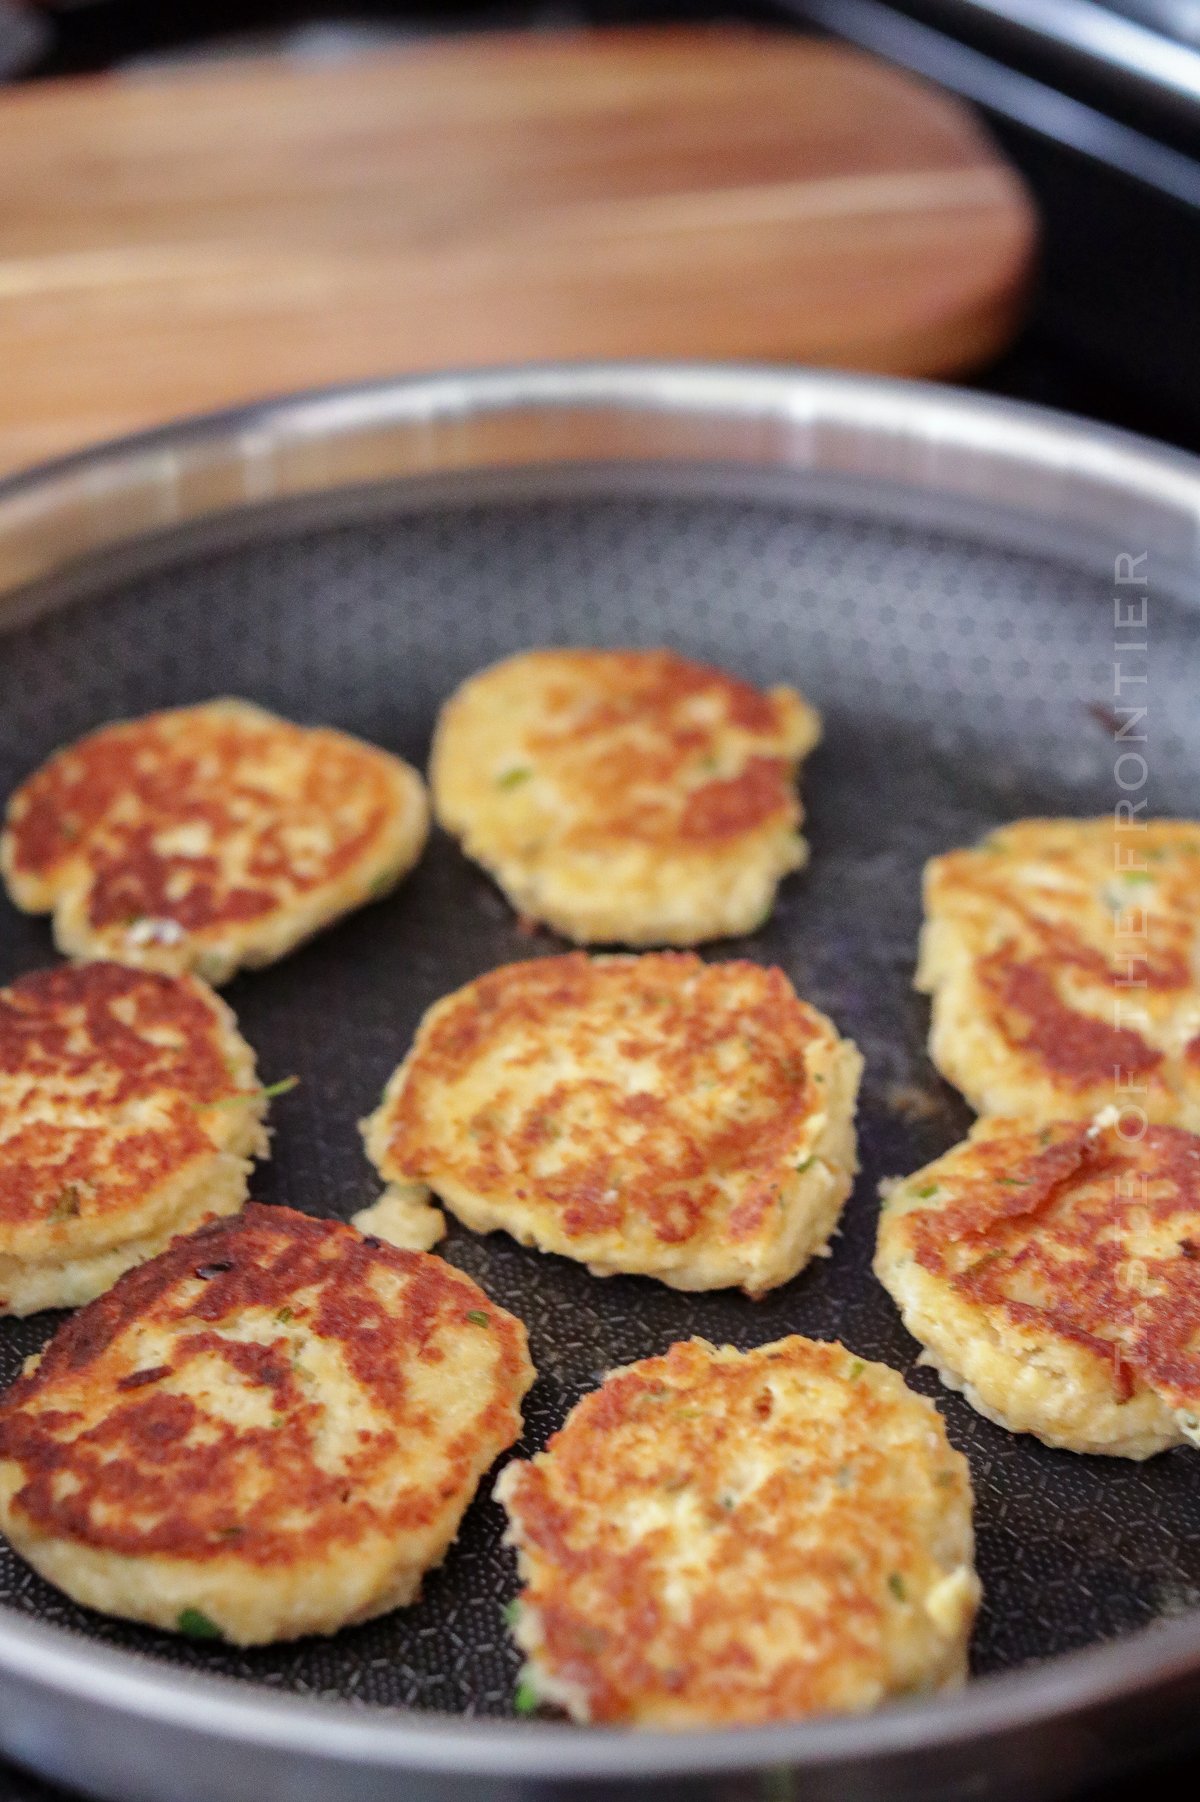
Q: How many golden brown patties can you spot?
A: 8